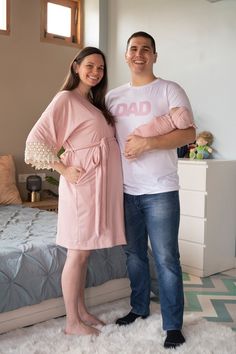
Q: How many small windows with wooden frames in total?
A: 2